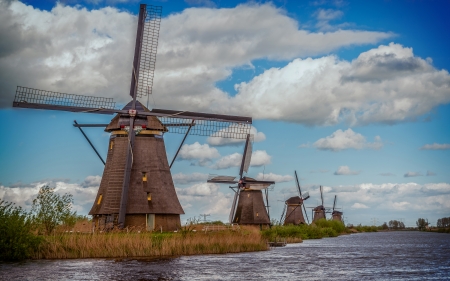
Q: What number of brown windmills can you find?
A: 5